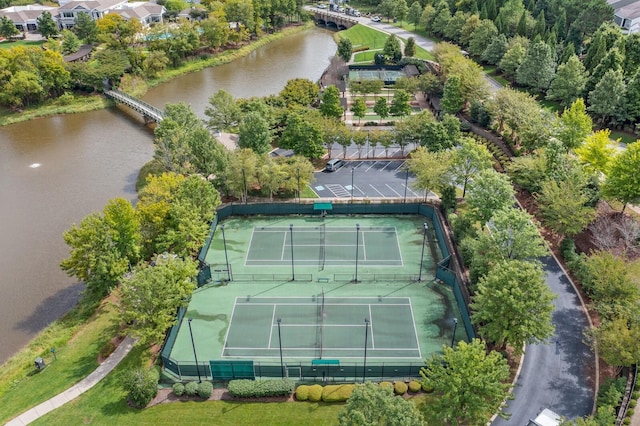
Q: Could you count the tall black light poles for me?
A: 12